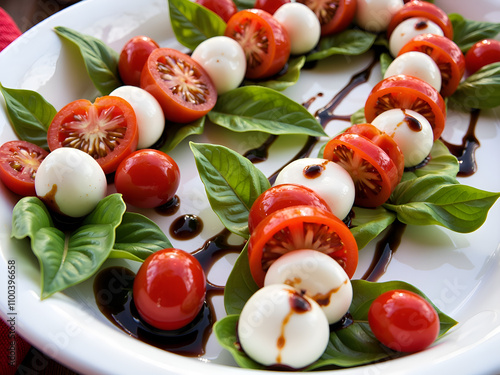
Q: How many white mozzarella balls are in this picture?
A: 11